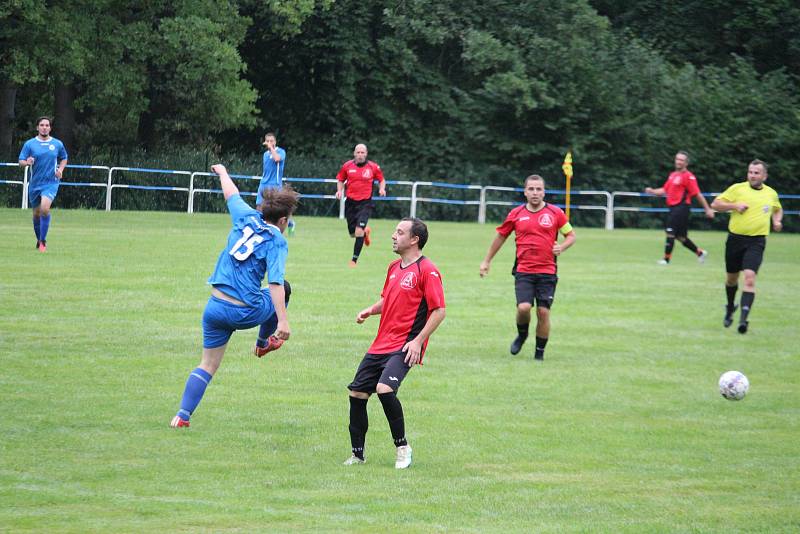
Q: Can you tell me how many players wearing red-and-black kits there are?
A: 4